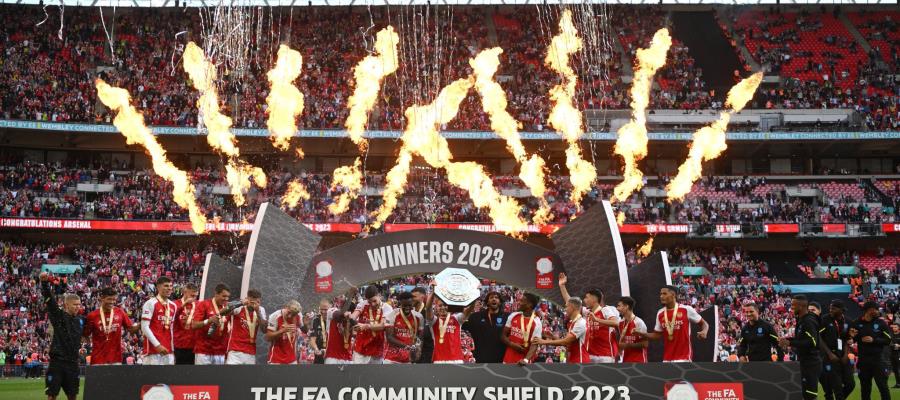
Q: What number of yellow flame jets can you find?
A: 10